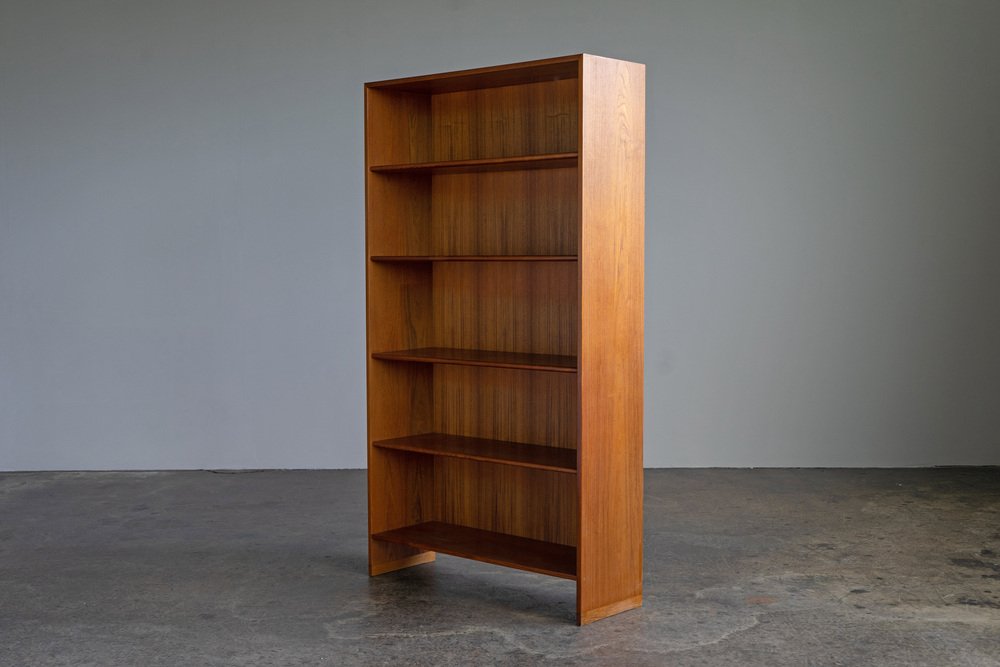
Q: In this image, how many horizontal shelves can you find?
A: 5